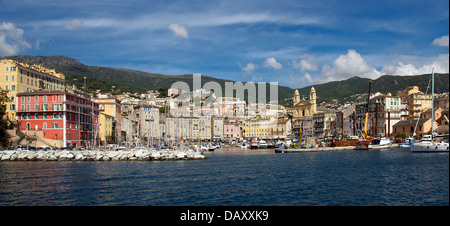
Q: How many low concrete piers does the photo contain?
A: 1